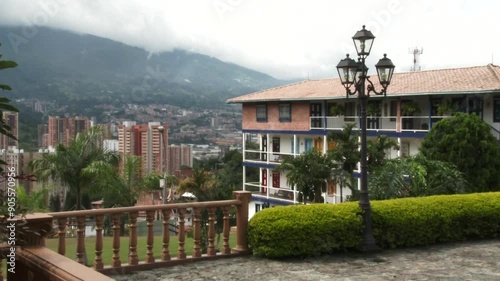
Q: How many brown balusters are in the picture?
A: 11